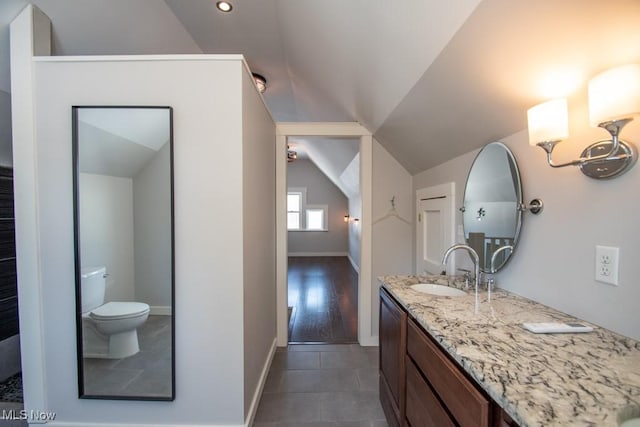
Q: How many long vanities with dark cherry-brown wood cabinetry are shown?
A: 1